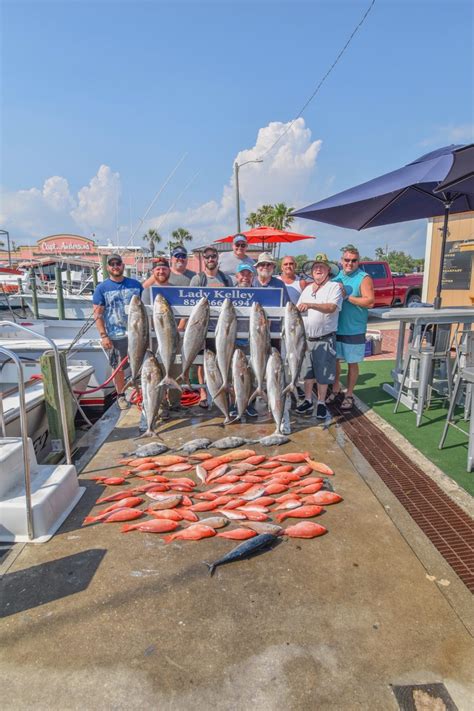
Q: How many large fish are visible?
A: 10